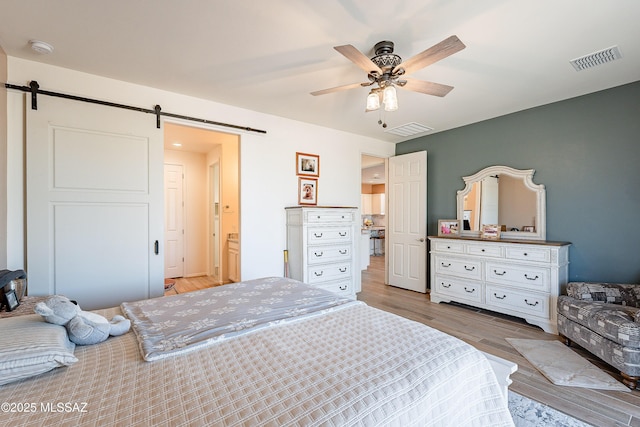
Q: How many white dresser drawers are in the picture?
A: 12